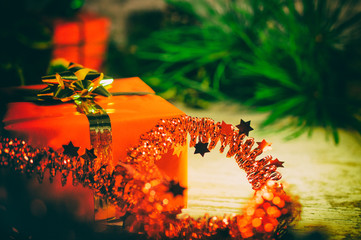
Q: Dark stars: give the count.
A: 5